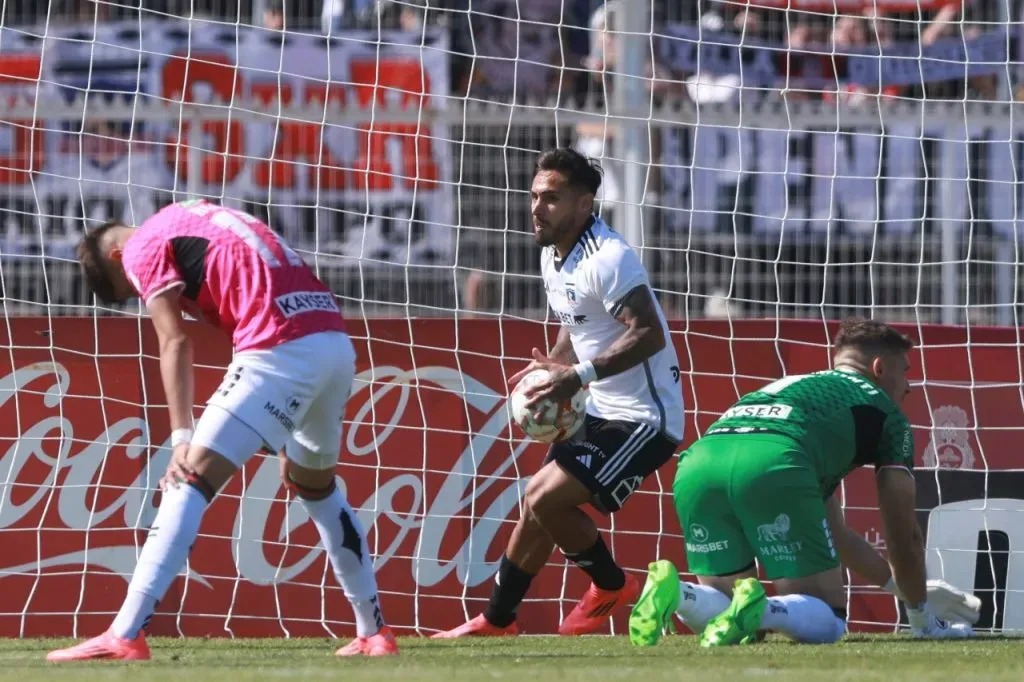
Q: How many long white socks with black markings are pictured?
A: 4